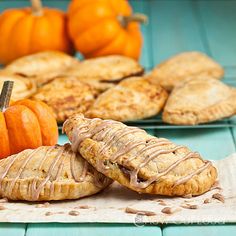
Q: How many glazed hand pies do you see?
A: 2